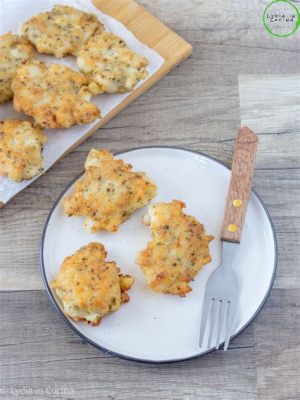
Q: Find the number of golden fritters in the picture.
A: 8